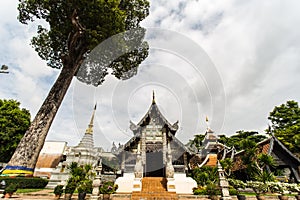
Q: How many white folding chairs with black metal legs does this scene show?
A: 0